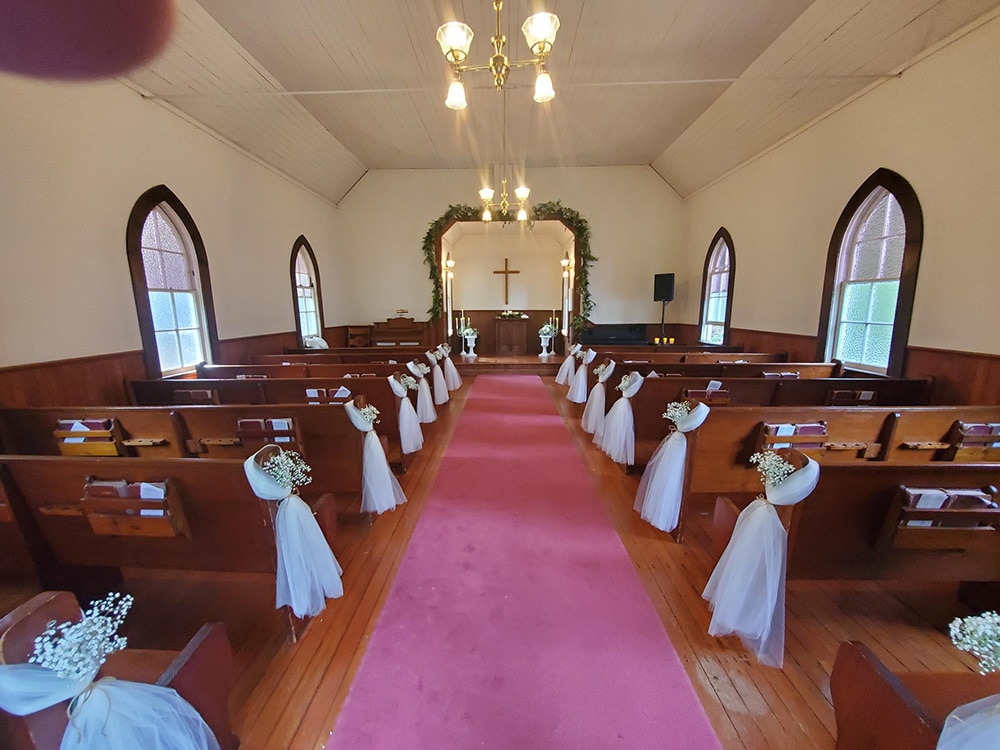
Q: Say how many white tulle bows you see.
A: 14